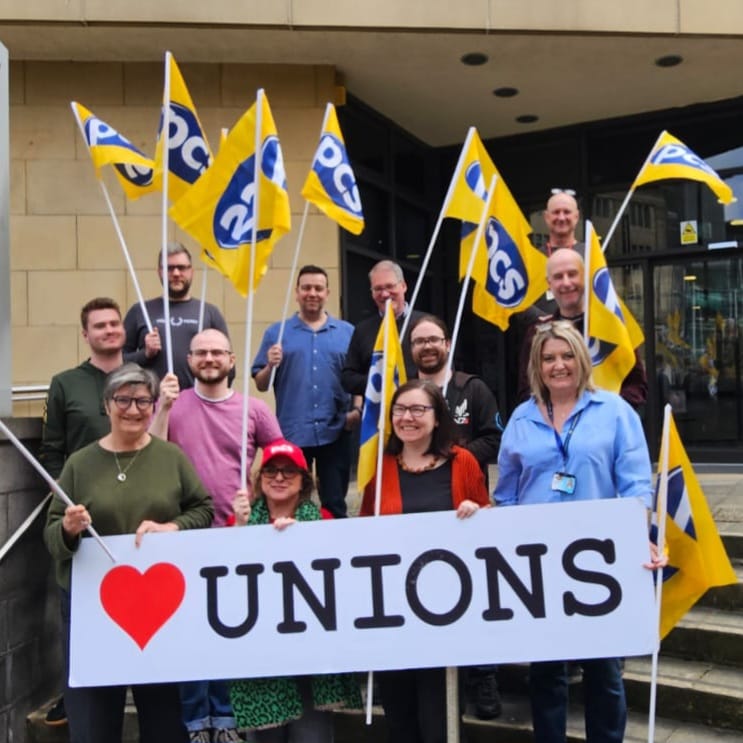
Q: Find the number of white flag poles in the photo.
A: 12